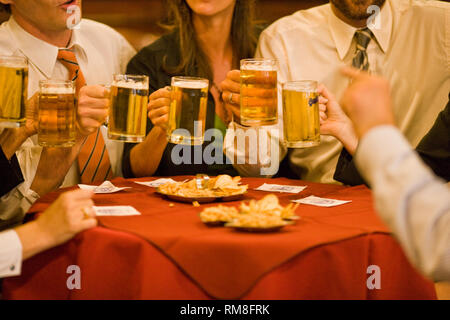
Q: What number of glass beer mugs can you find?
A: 6